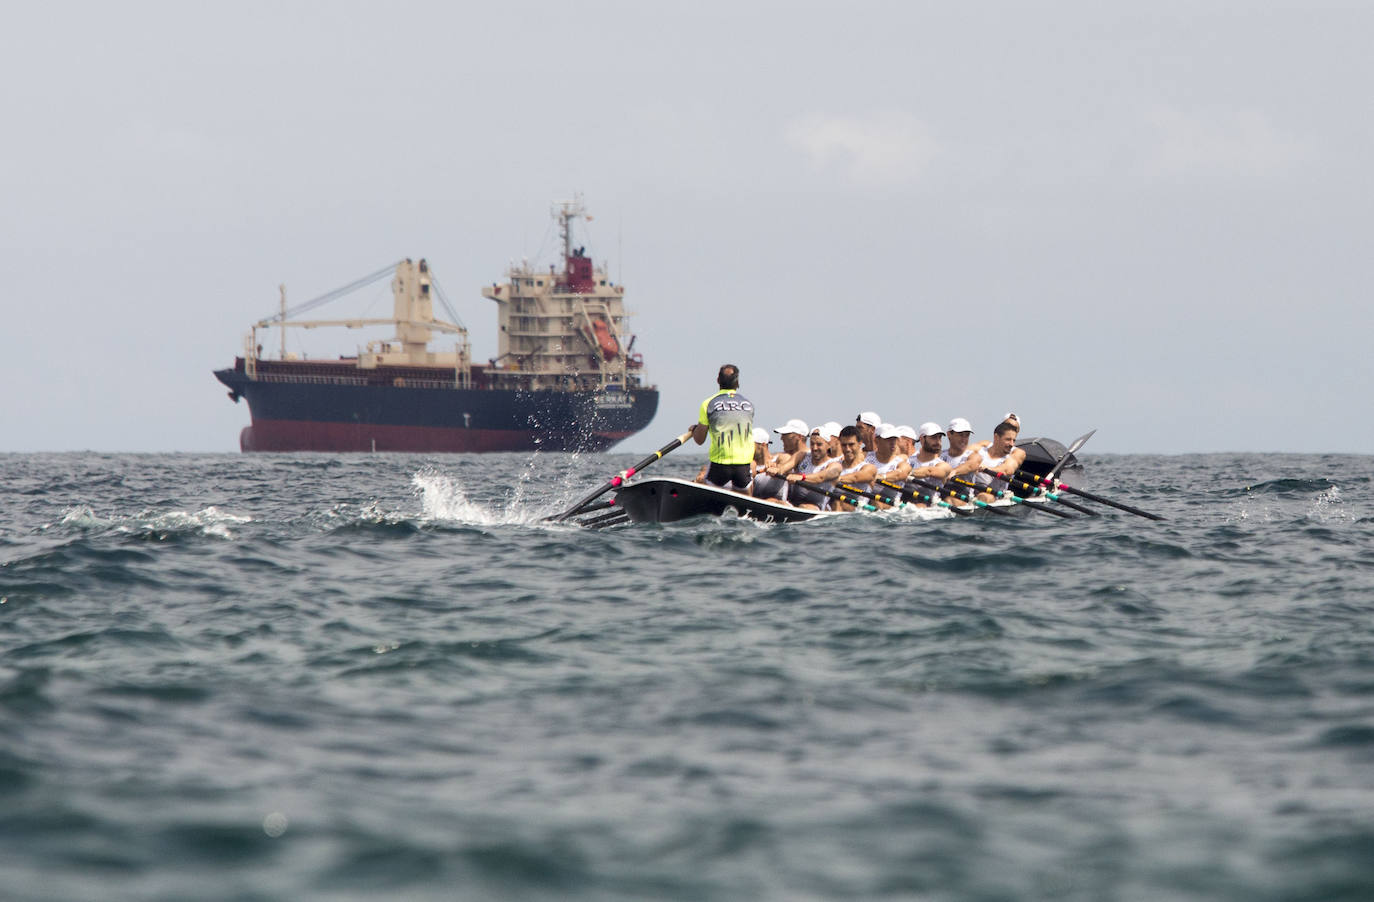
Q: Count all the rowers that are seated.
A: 12